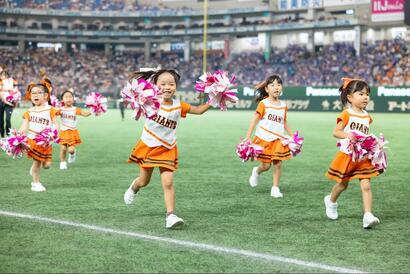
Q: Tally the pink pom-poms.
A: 11